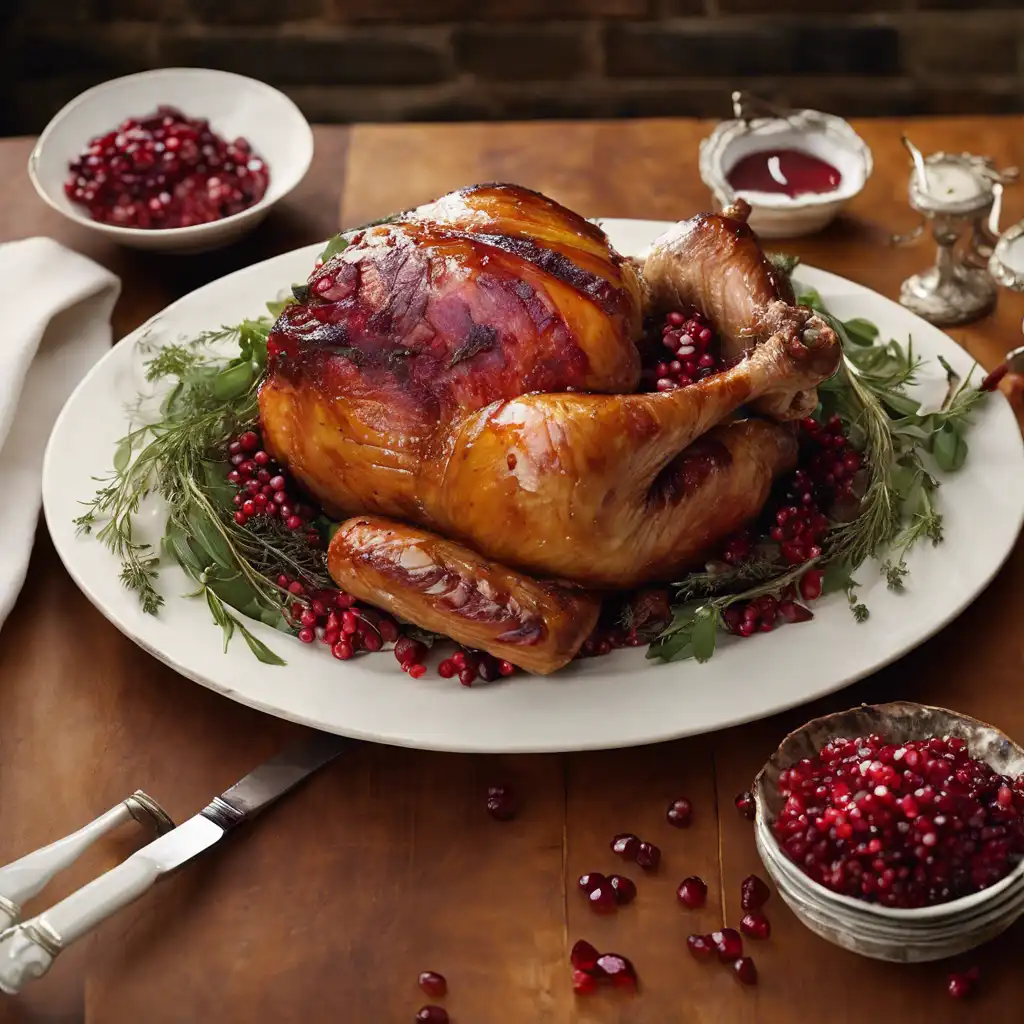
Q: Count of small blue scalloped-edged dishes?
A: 0